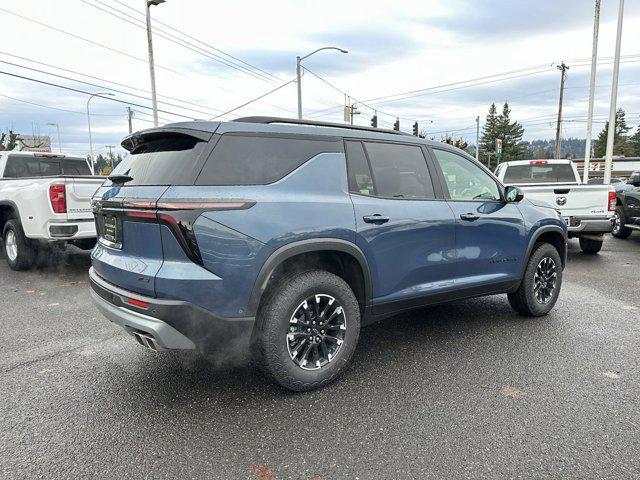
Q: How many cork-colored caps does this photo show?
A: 0